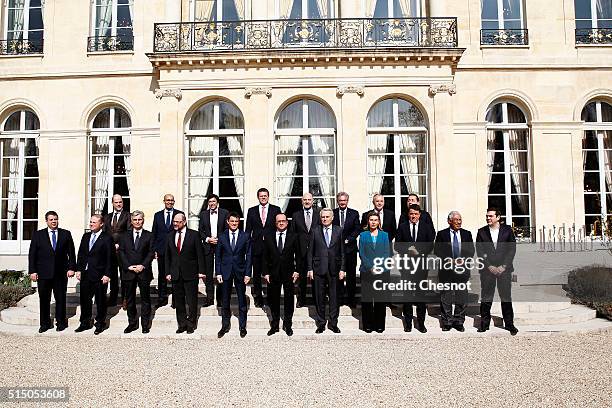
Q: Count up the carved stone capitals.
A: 4